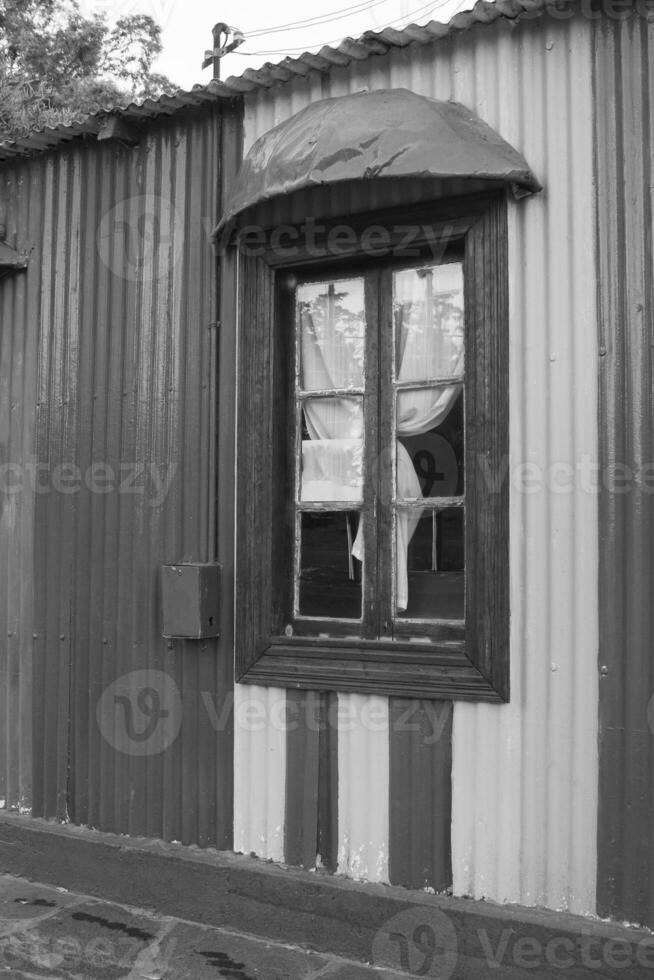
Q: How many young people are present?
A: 0